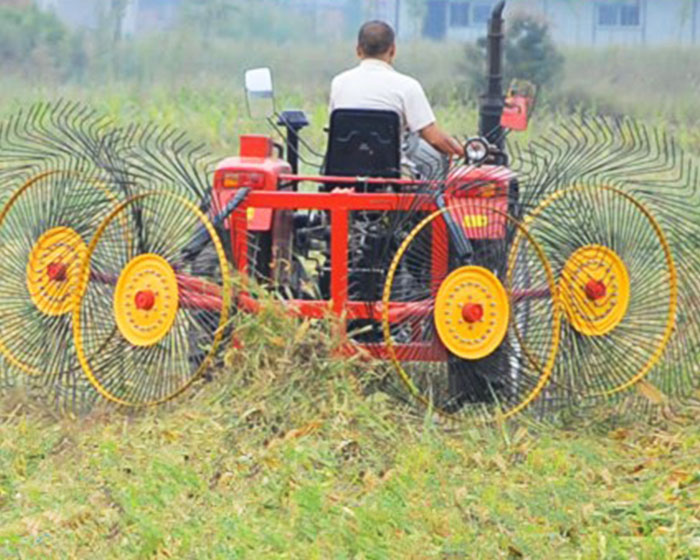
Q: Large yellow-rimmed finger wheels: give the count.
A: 4